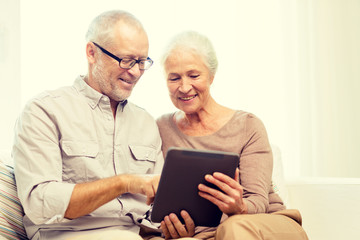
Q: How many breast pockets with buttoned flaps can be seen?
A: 2